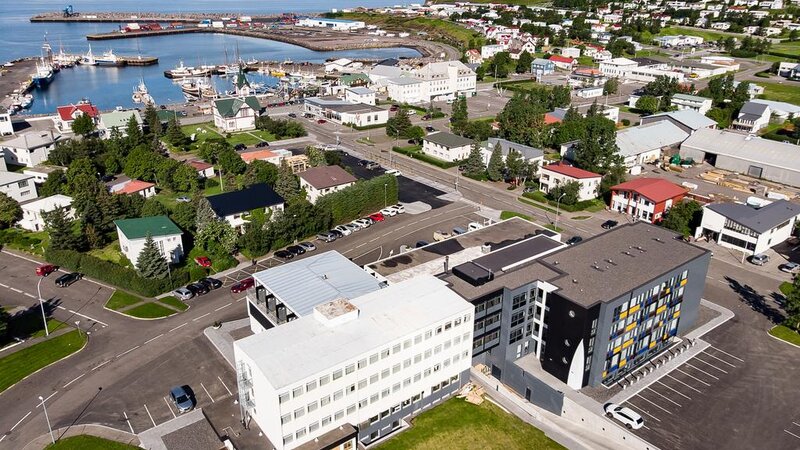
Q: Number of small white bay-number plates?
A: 12